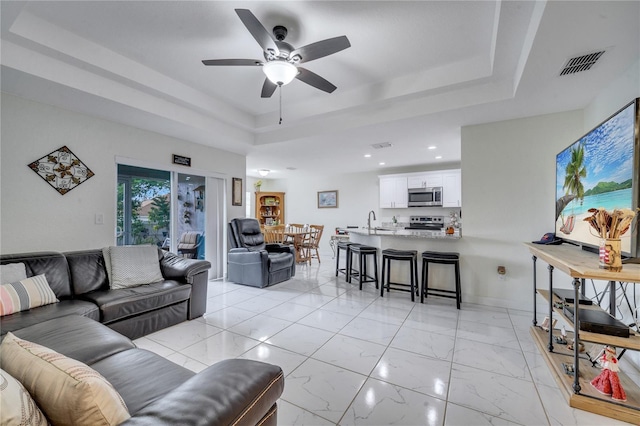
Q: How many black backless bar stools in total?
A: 4